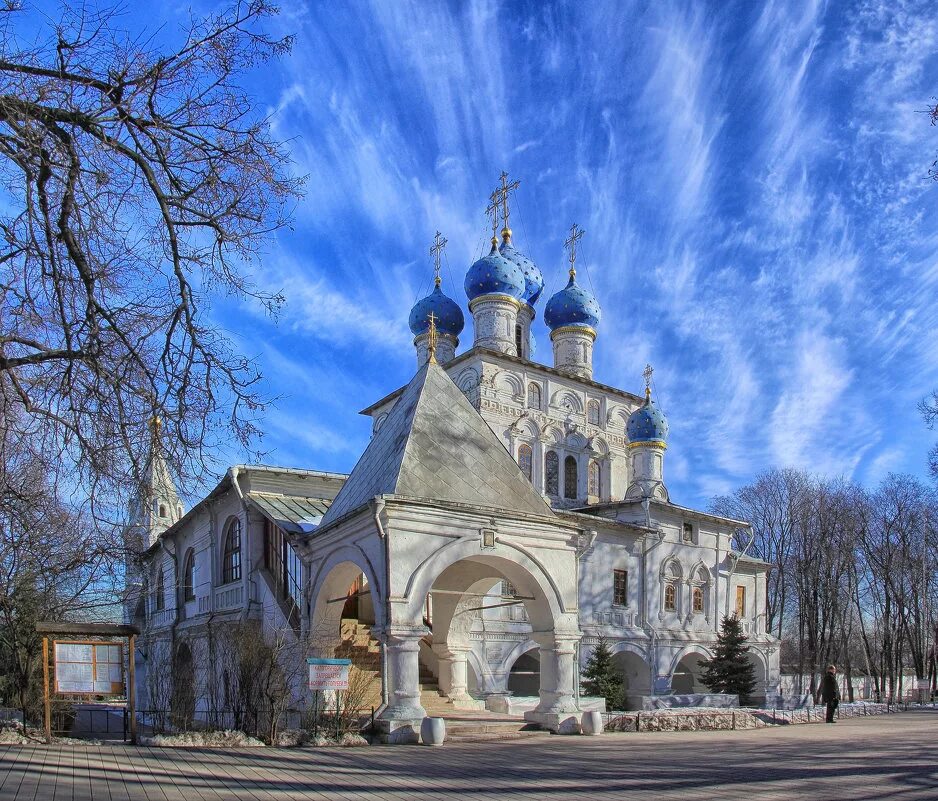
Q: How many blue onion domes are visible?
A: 5